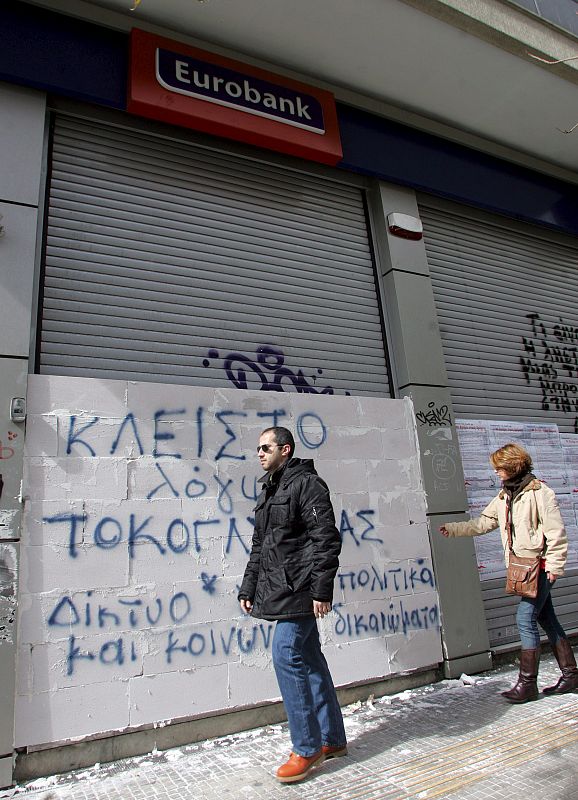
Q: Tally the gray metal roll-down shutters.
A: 2